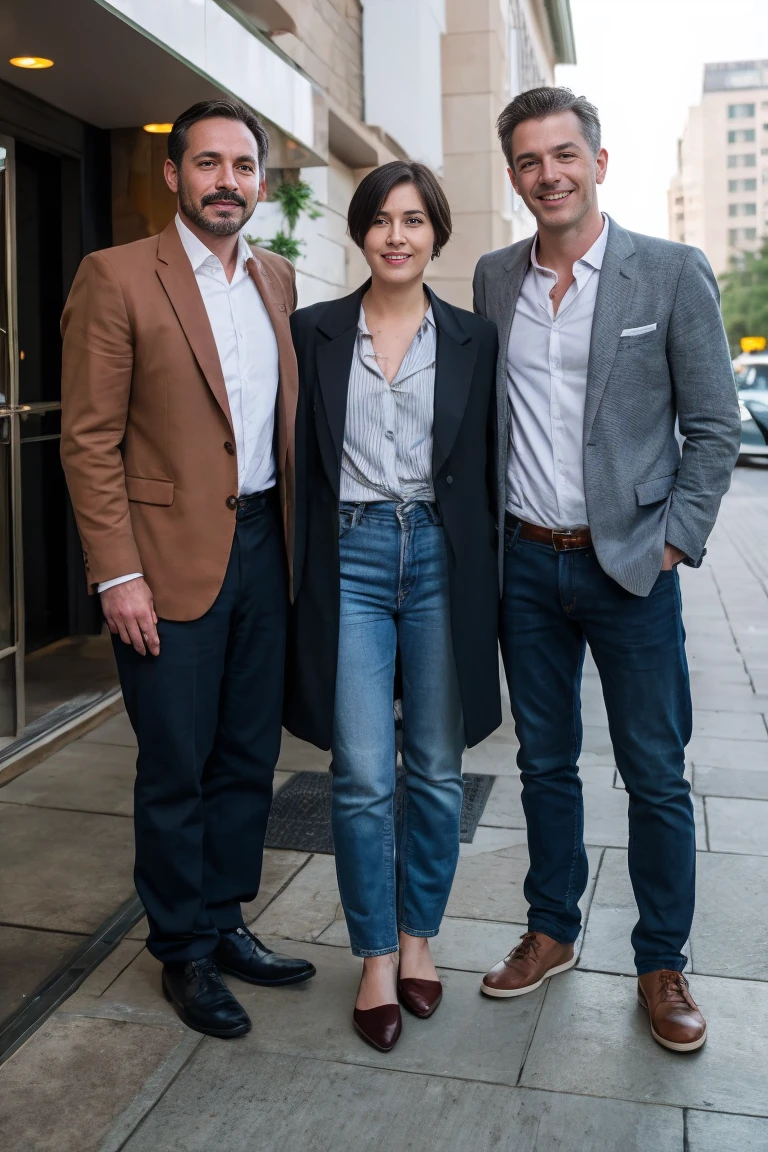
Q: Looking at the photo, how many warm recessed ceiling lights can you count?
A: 2